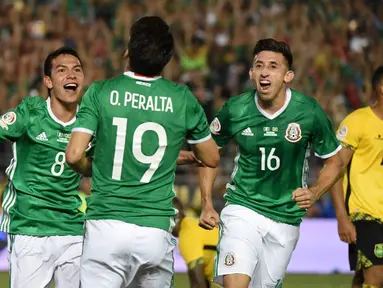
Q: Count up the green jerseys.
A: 3